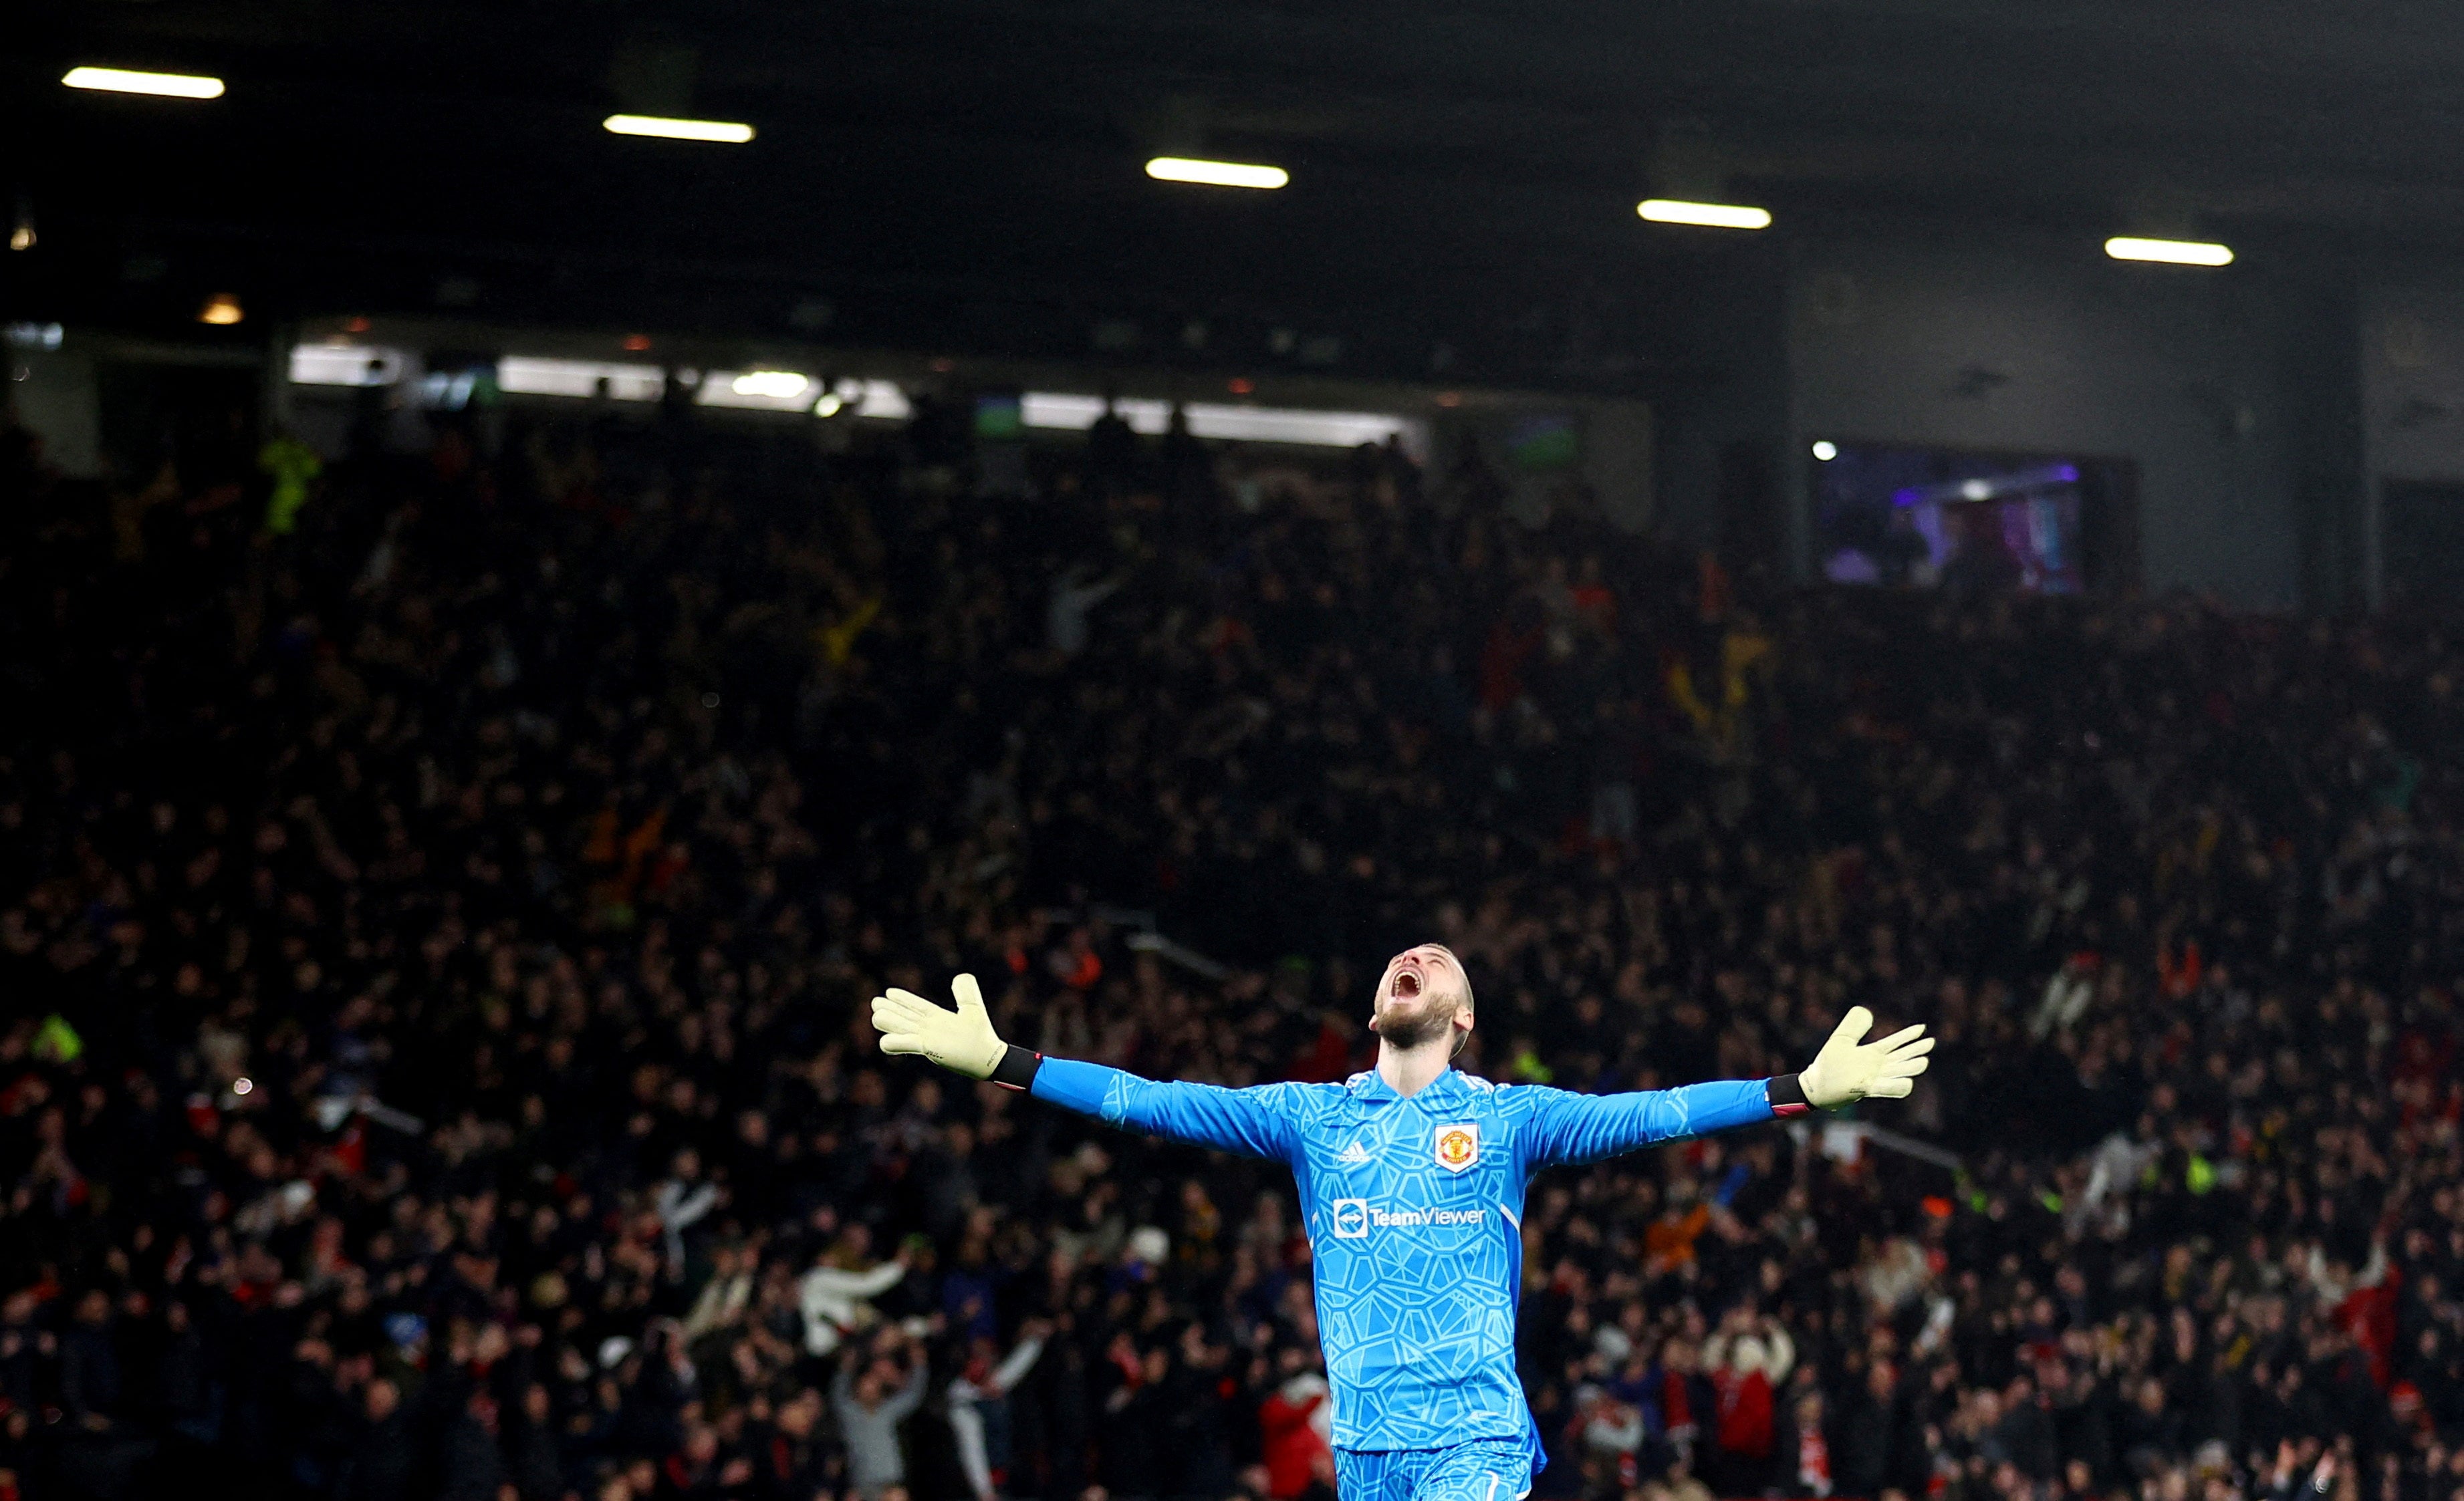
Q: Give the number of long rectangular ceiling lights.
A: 5